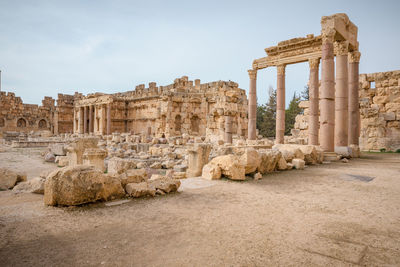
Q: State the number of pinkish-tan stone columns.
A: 6